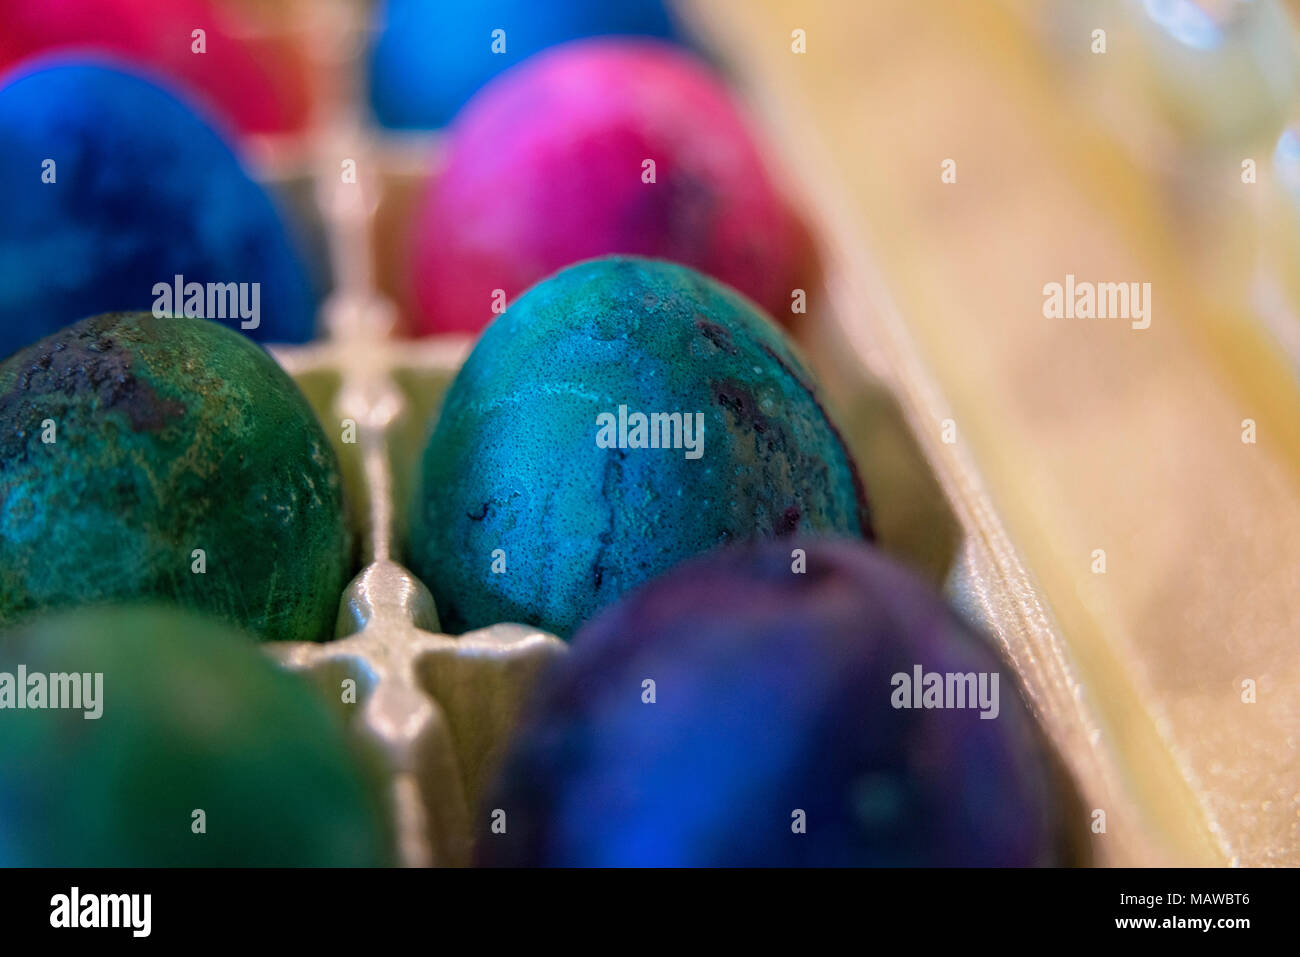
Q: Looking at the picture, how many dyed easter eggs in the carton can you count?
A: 8